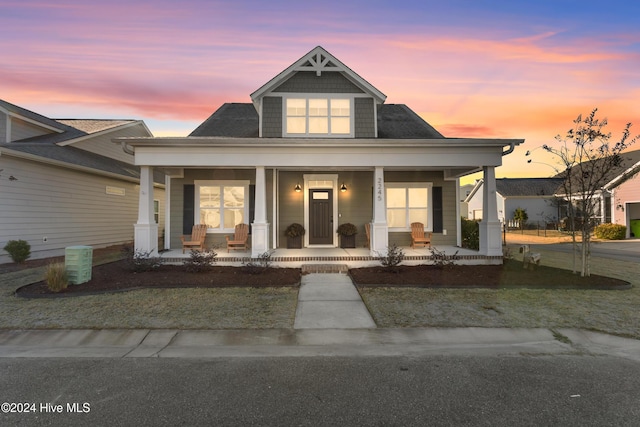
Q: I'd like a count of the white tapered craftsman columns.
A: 4